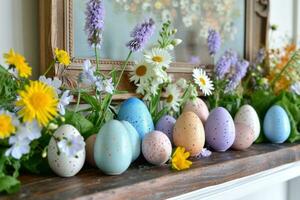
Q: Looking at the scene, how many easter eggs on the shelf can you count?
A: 13